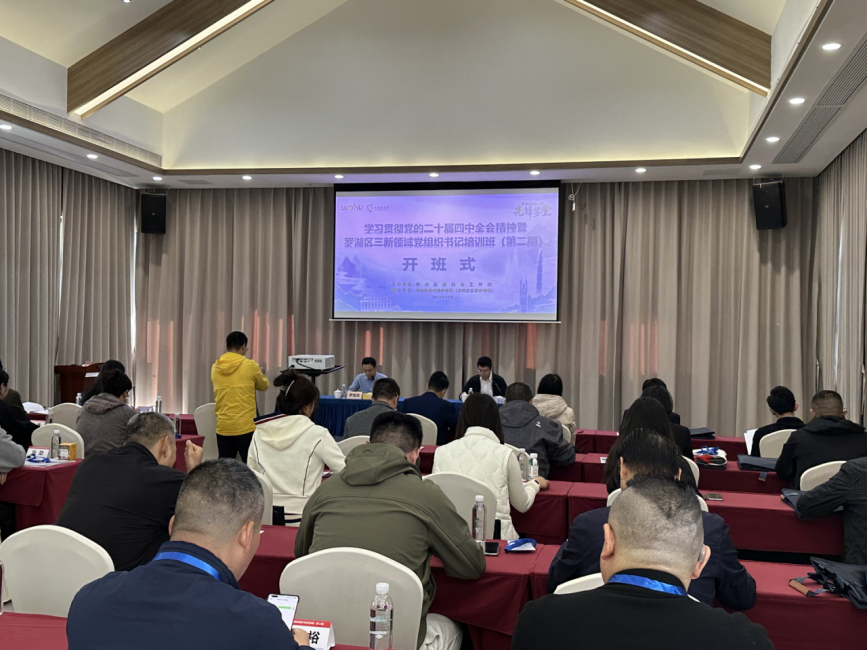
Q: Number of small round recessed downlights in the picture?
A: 12